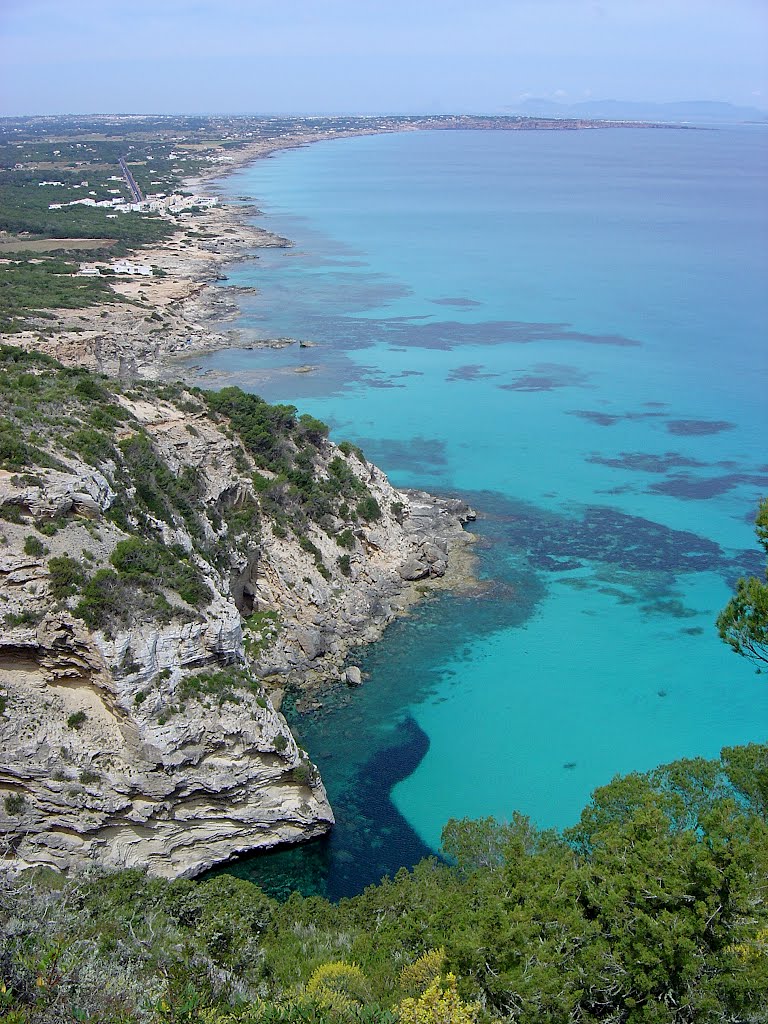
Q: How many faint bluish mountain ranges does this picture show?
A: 1